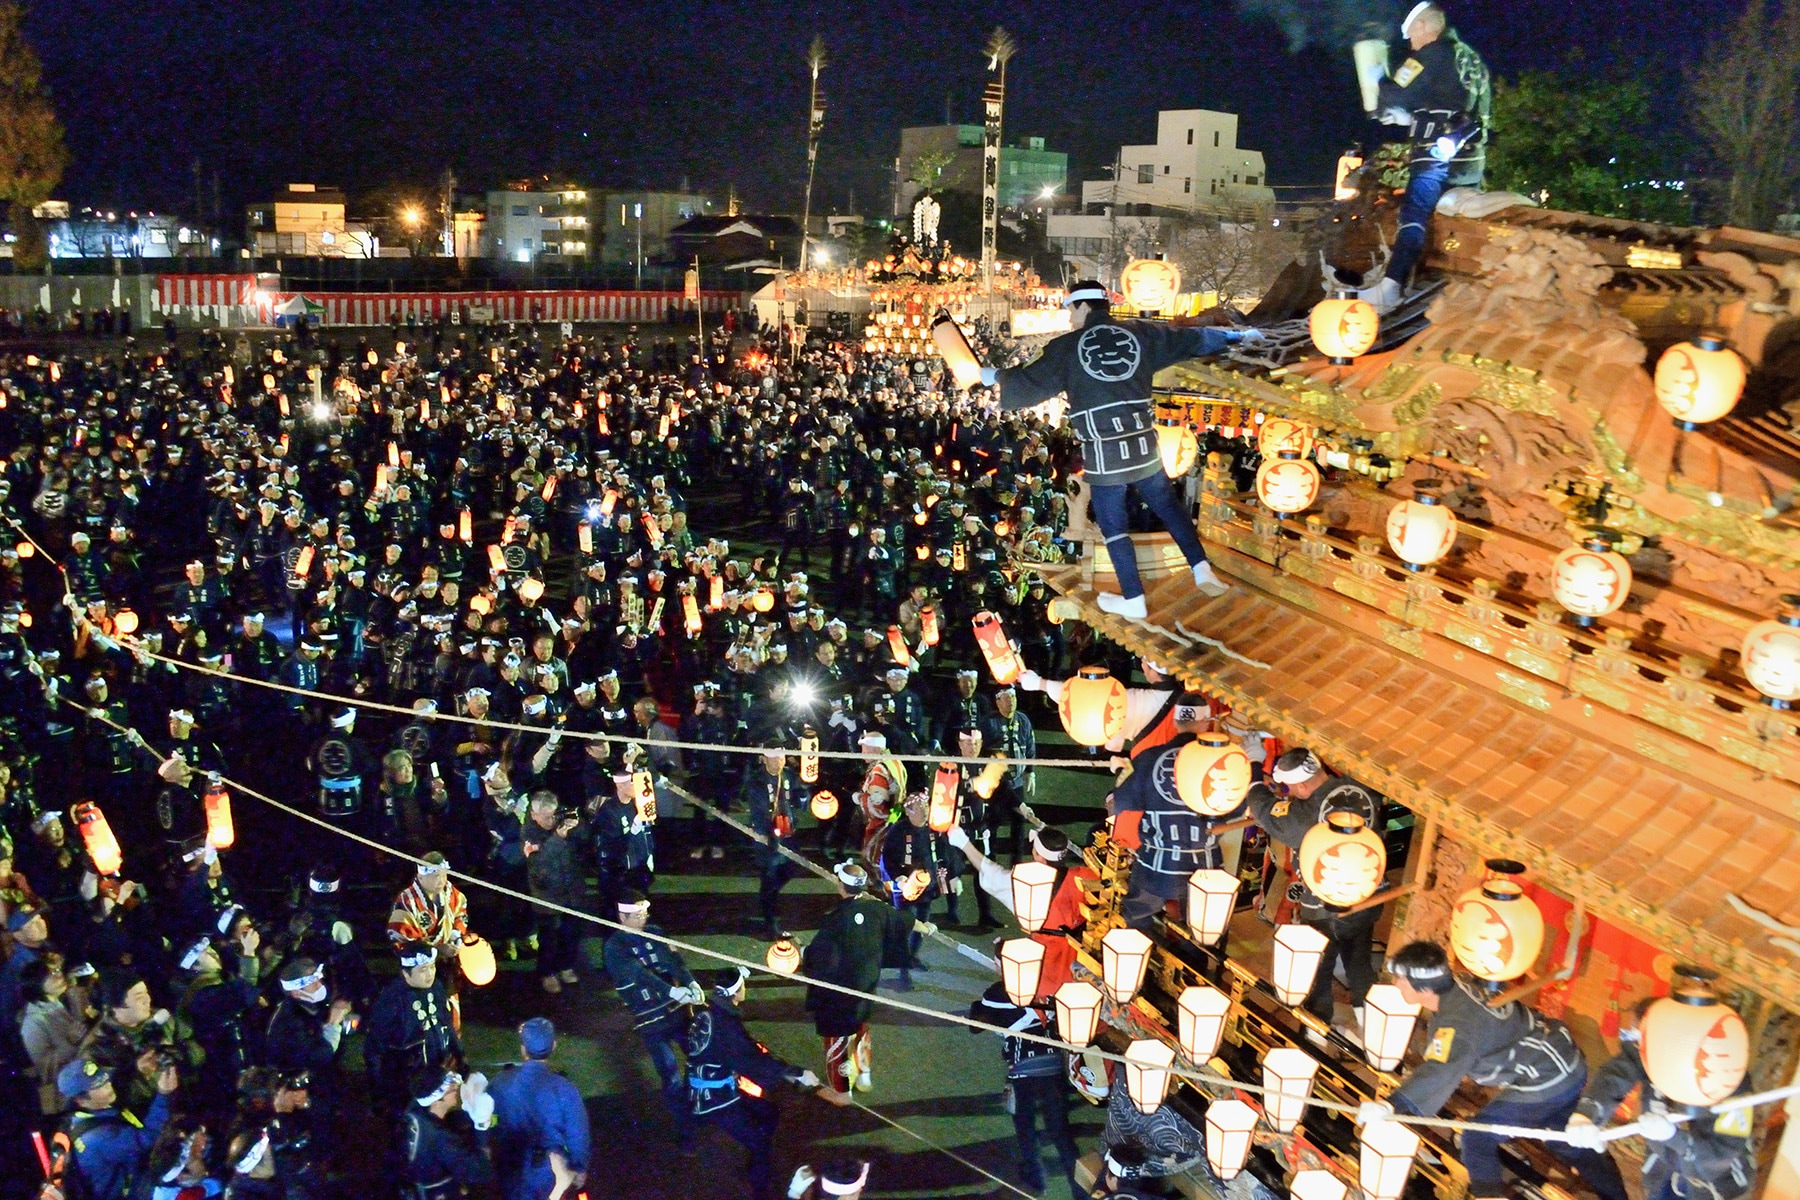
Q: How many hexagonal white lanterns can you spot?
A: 13